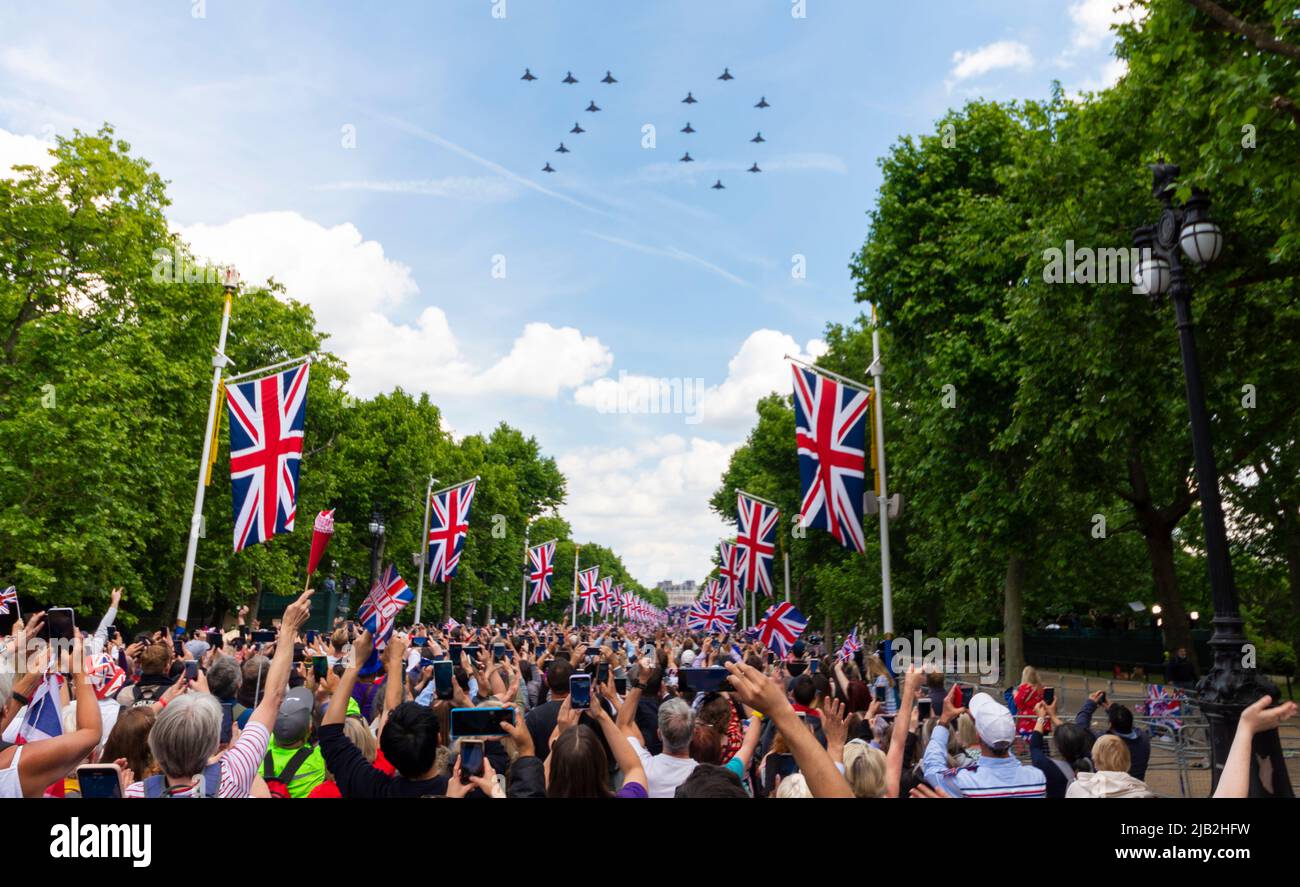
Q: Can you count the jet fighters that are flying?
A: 15